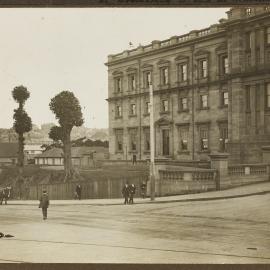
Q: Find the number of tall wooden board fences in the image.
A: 1